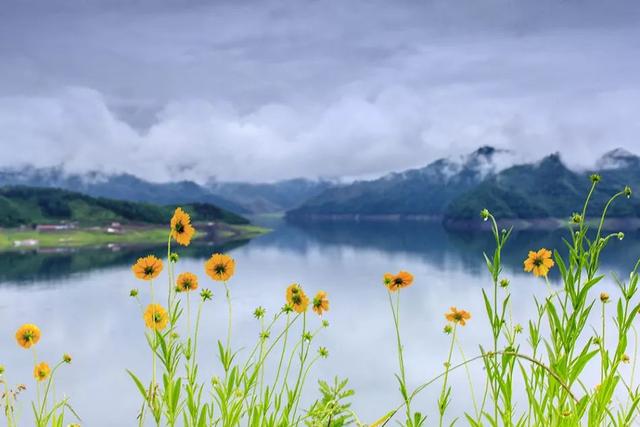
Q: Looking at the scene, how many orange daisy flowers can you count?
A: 12